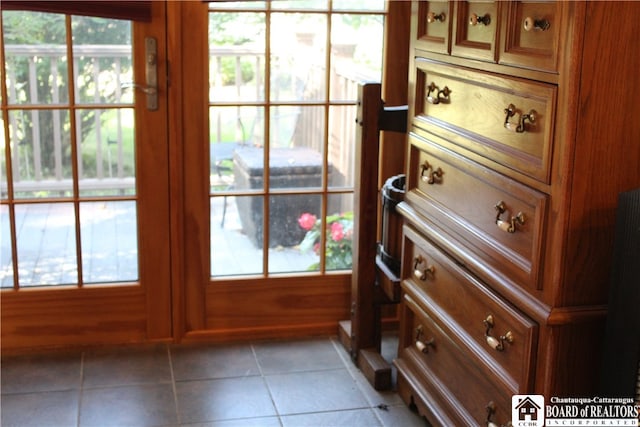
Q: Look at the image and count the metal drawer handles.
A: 11